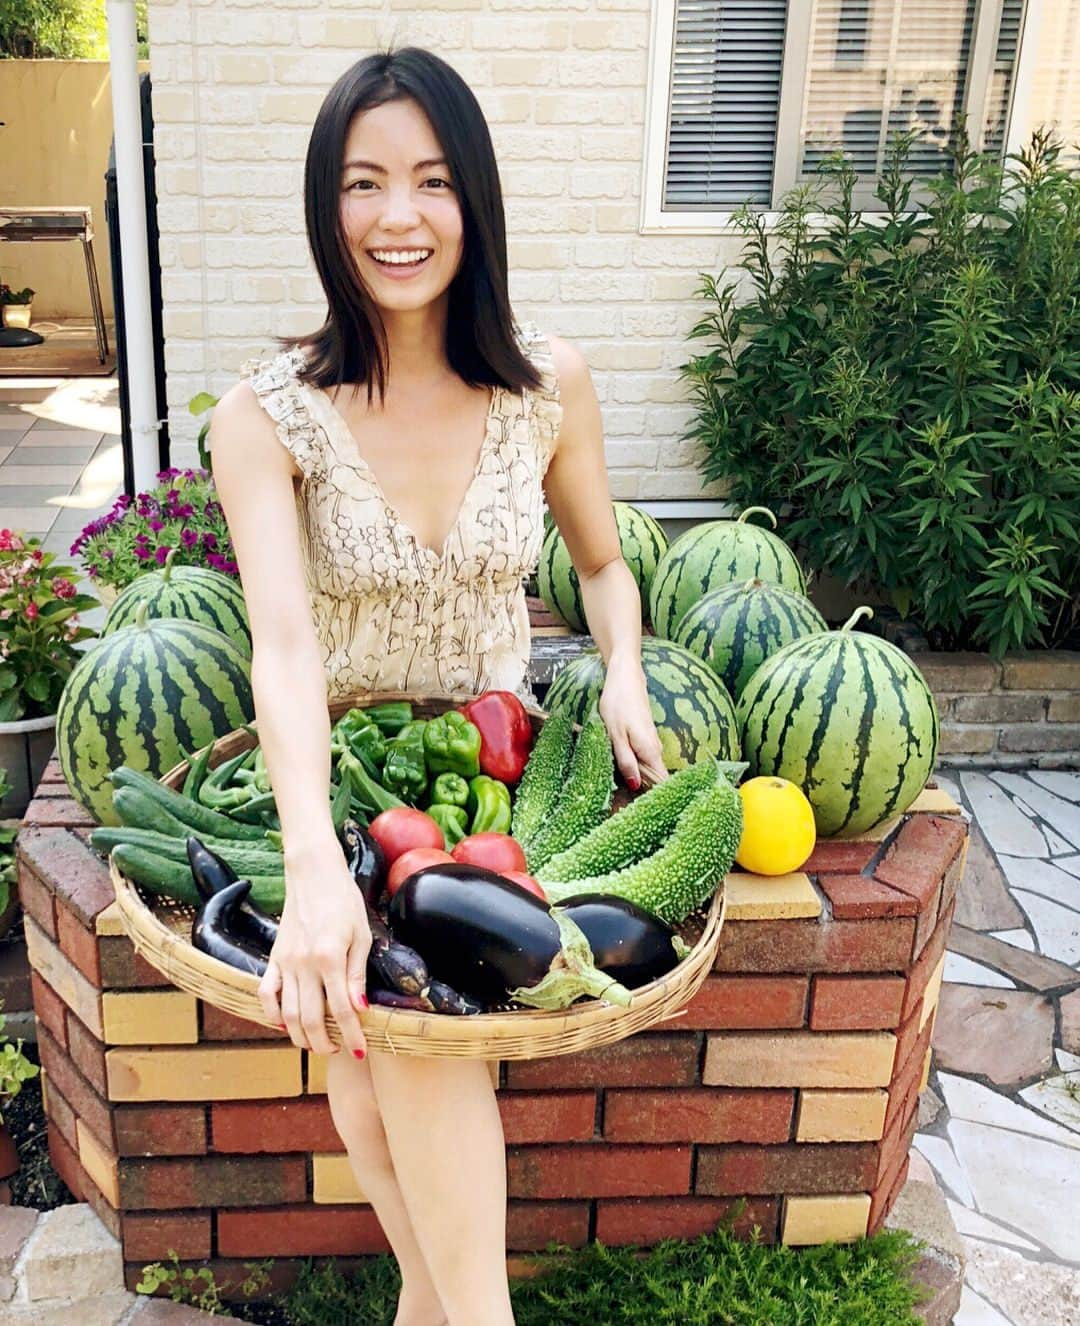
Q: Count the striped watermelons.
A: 7